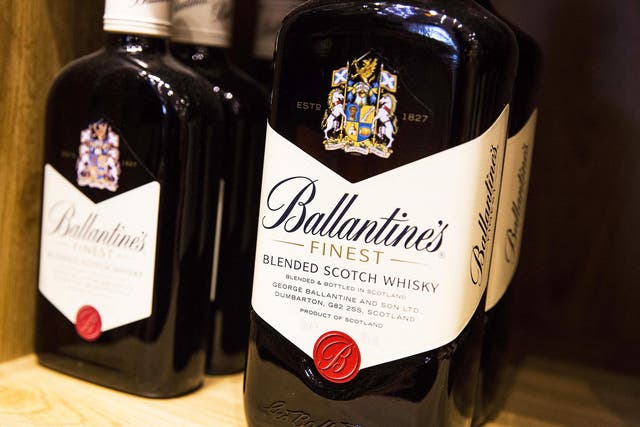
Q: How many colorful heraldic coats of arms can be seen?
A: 2